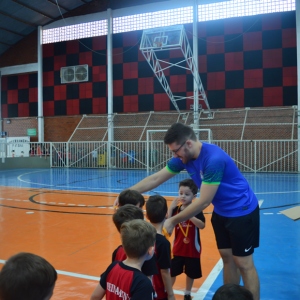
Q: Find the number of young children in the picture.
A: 7